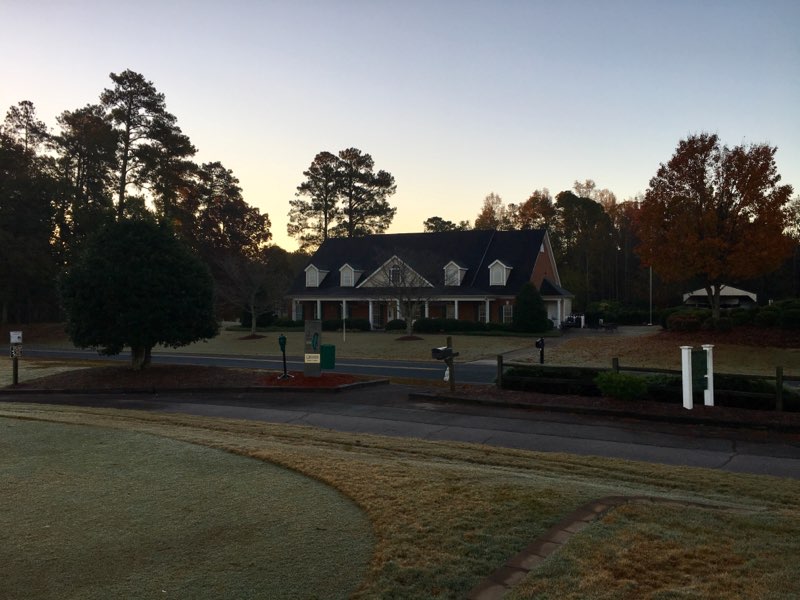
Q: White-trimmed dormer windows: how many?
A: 4